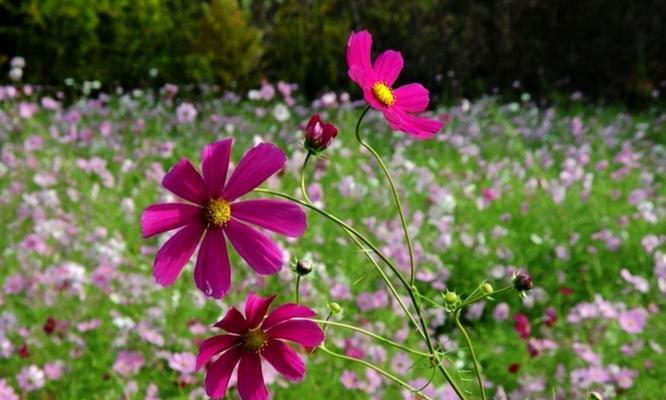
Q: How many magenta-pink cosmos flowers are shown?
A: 3